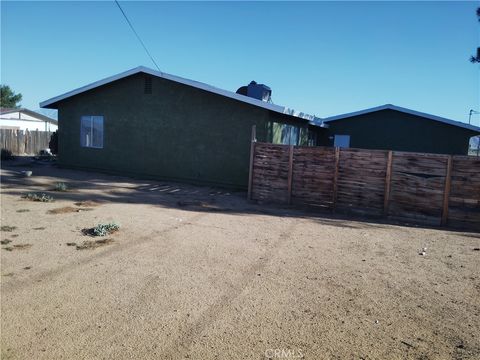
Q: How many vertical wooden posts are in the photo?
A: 5